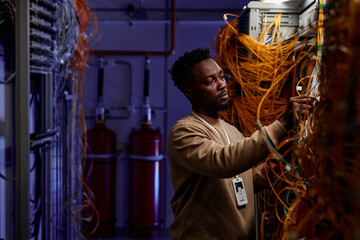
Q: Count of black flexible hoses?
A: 2